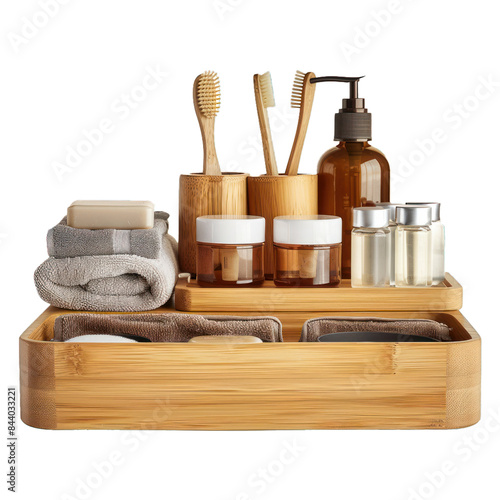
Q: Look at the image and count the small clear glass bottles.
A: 4